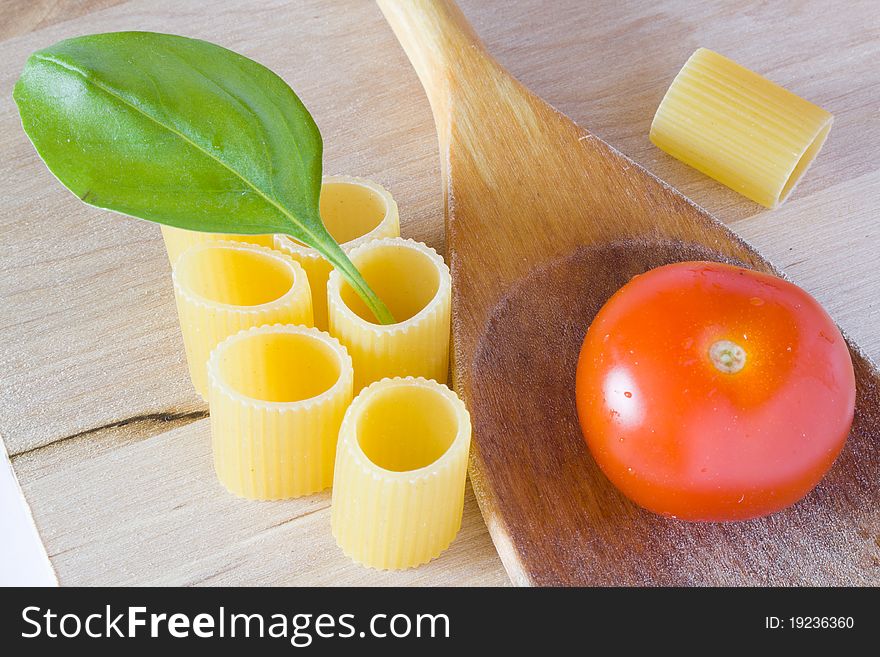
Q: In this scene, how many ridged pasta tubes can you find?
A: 7